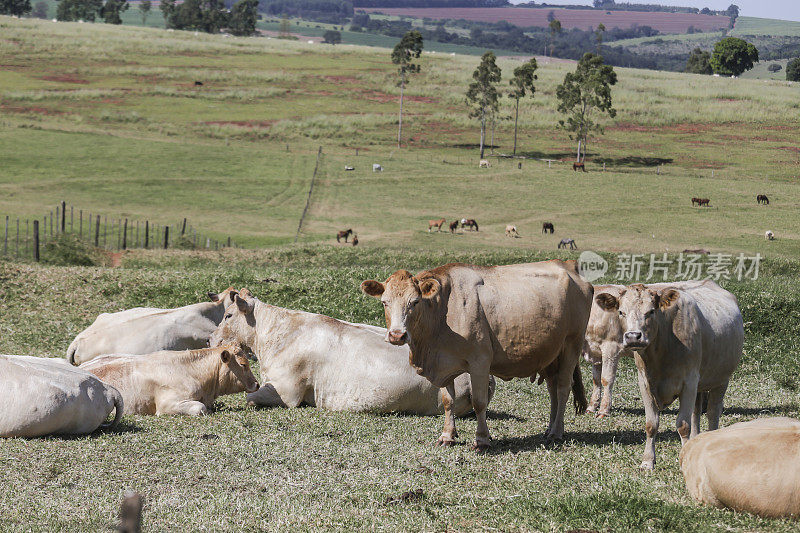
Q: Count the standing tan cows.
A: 3